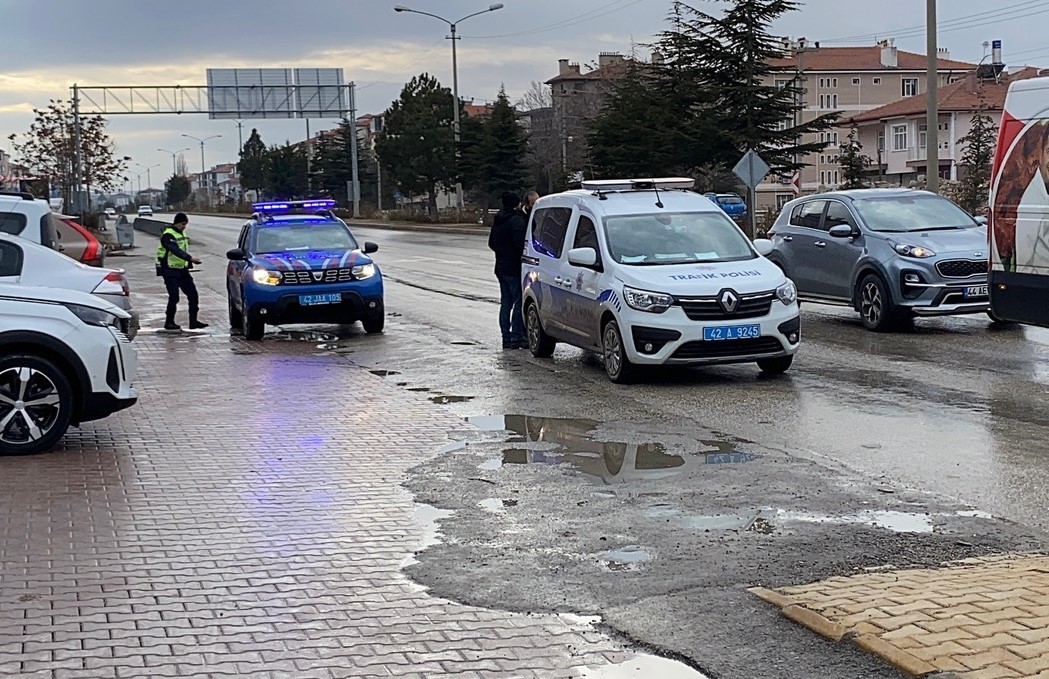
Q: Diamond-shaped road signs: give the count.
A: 1